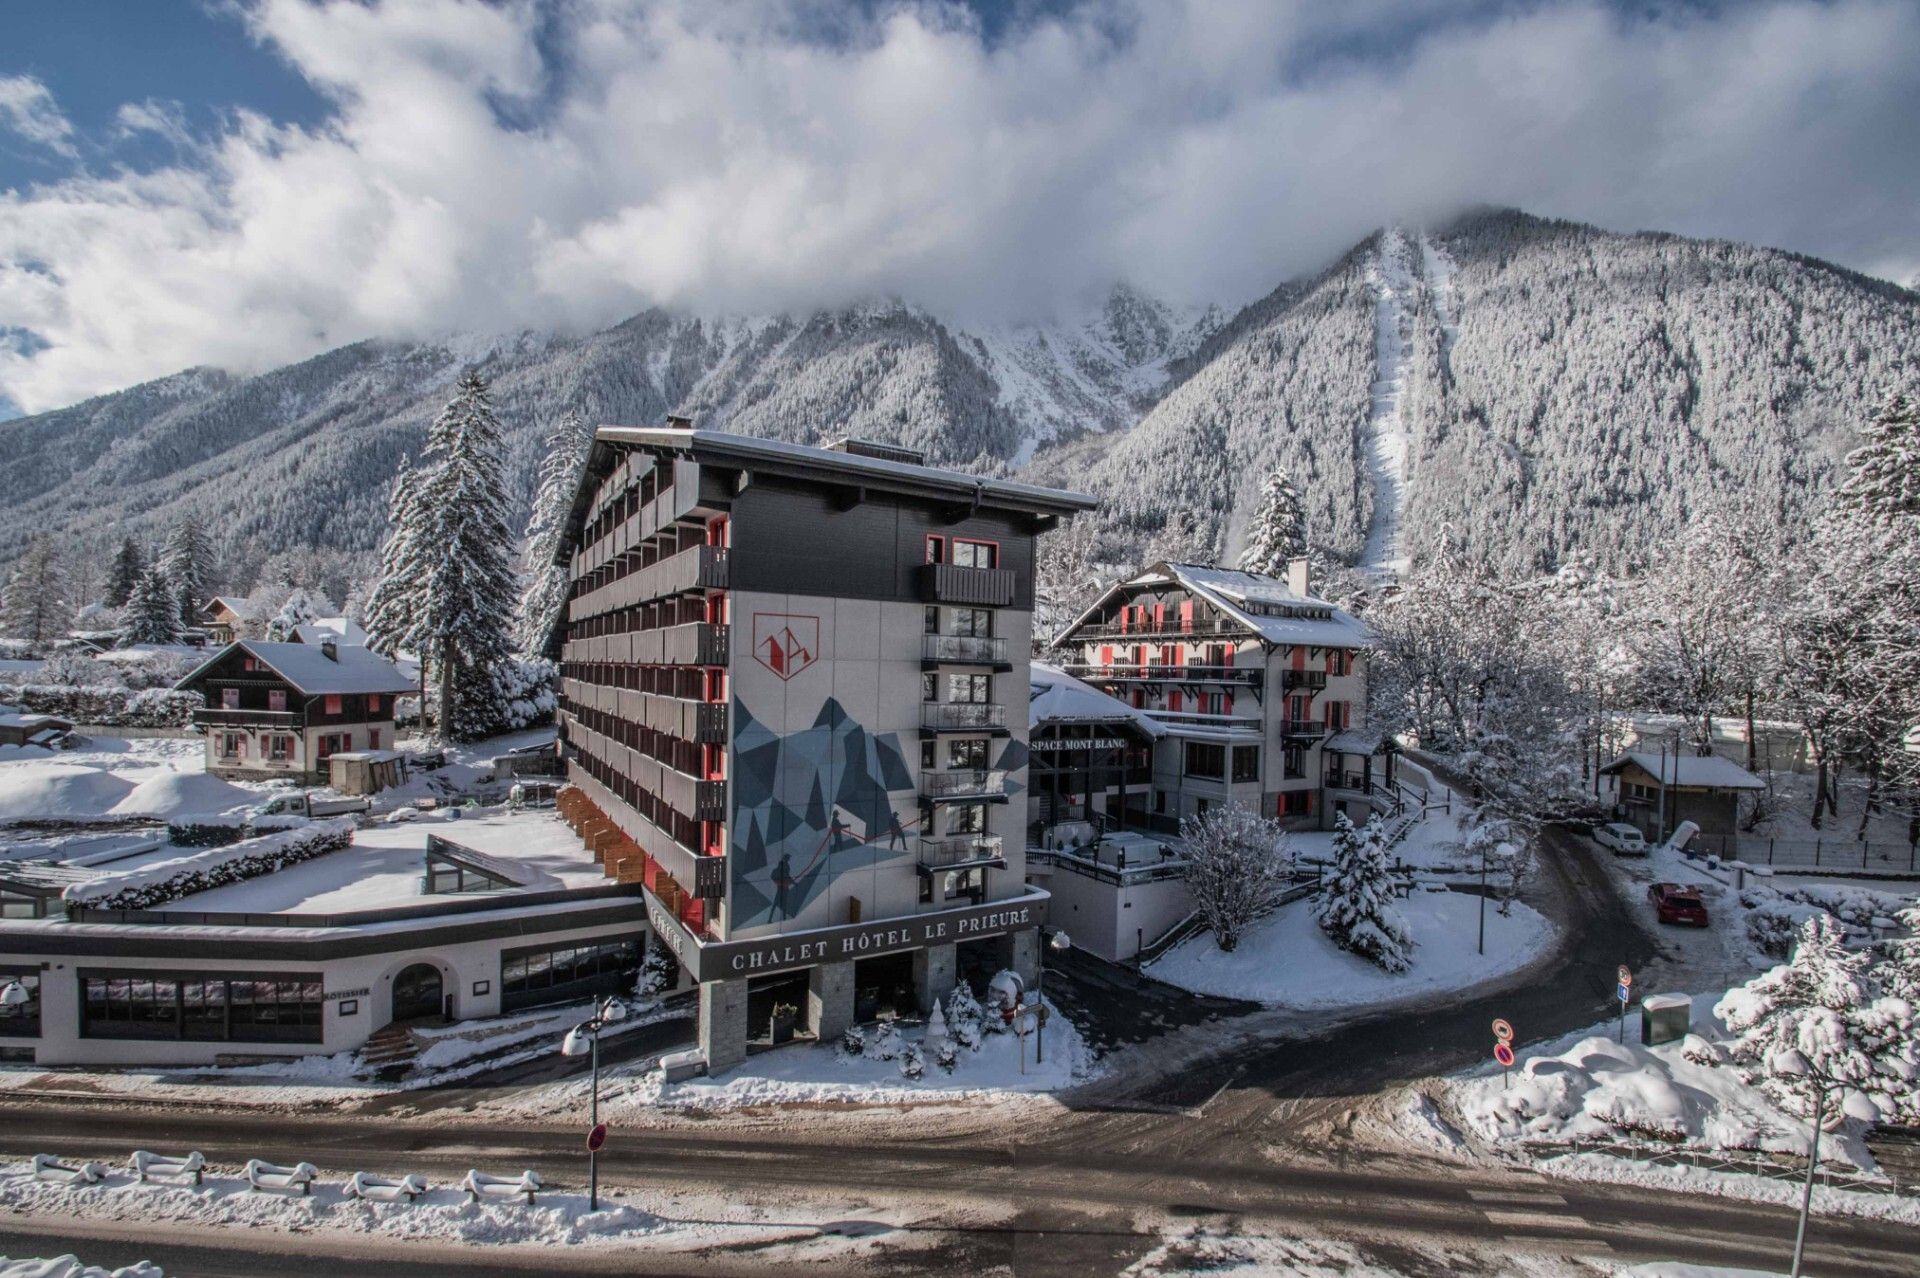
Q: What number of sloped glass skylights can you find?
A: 2